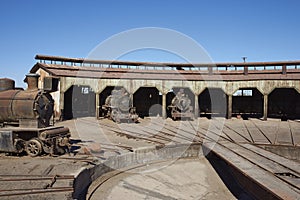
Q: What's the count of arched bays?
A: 7